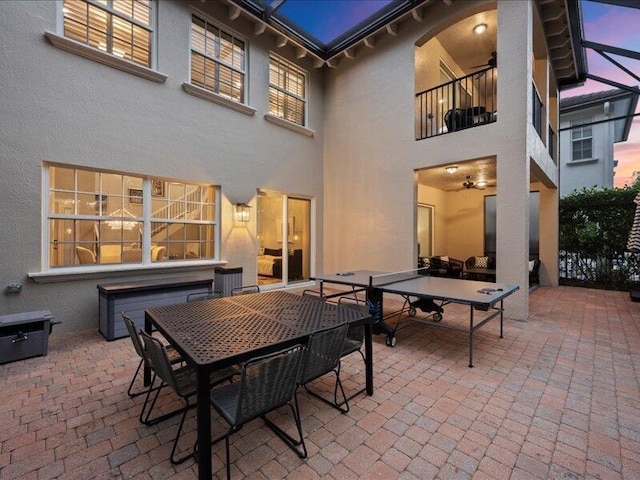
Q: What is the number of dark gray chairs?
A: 8